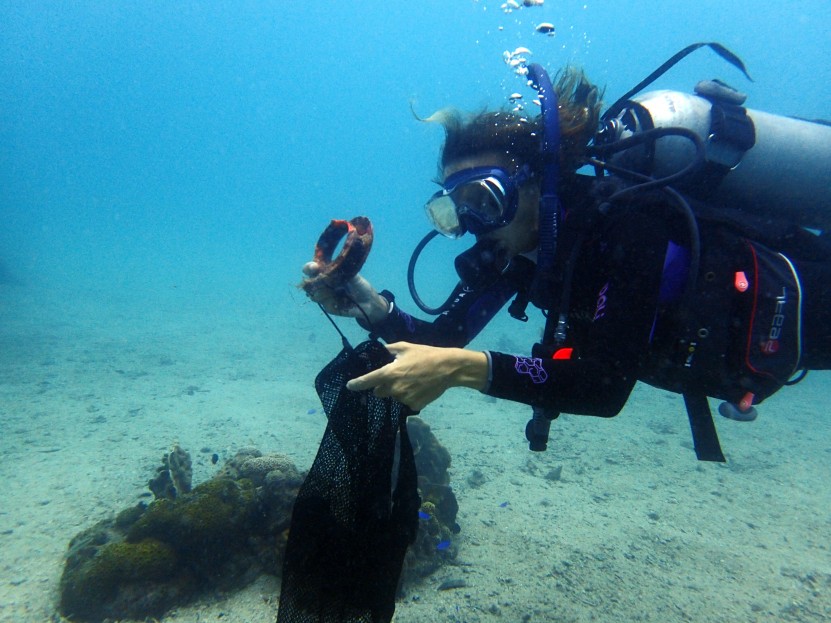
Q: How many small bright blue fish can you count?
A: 4